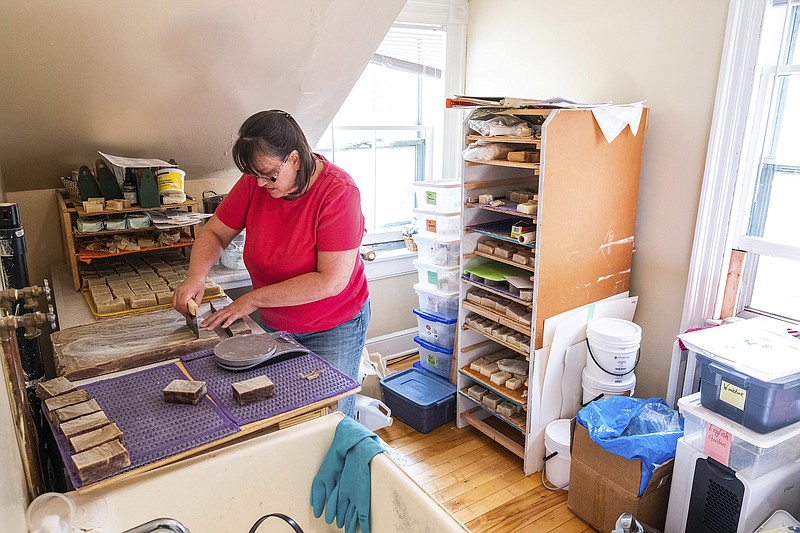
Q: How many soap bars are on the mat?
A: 8